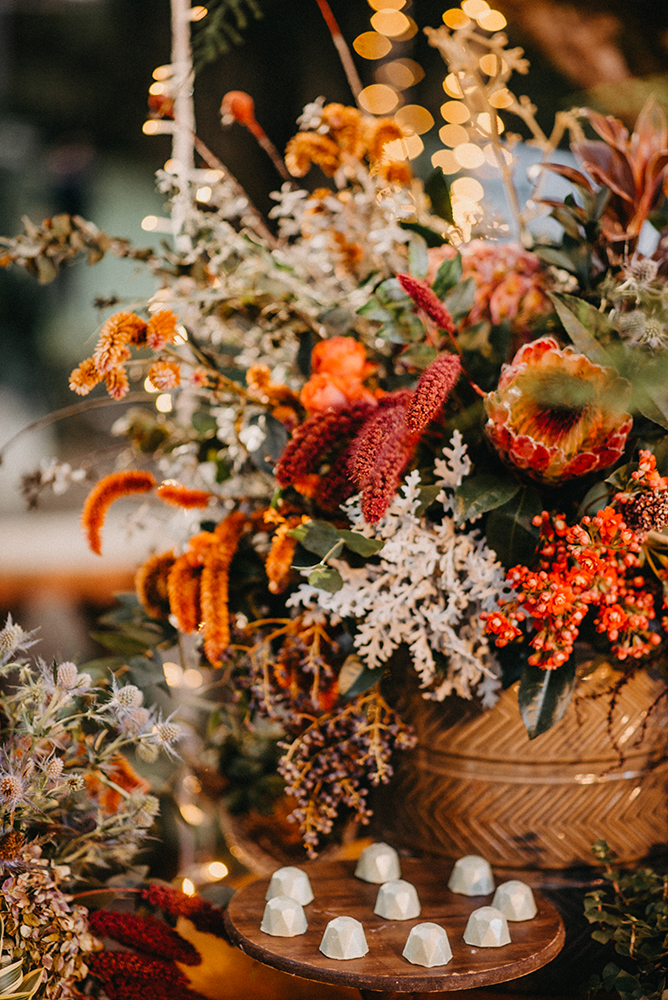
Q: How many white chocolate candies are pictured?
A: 9